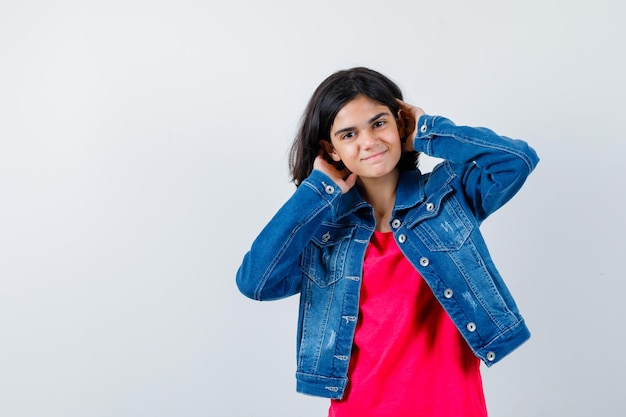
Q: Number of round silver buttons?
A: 10